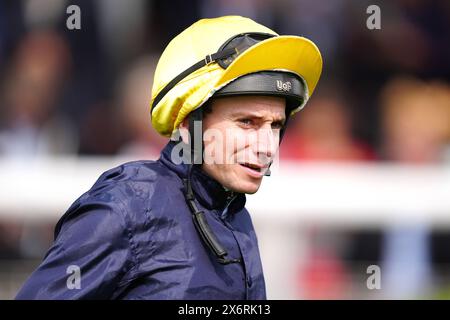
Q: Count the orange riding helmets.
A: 0